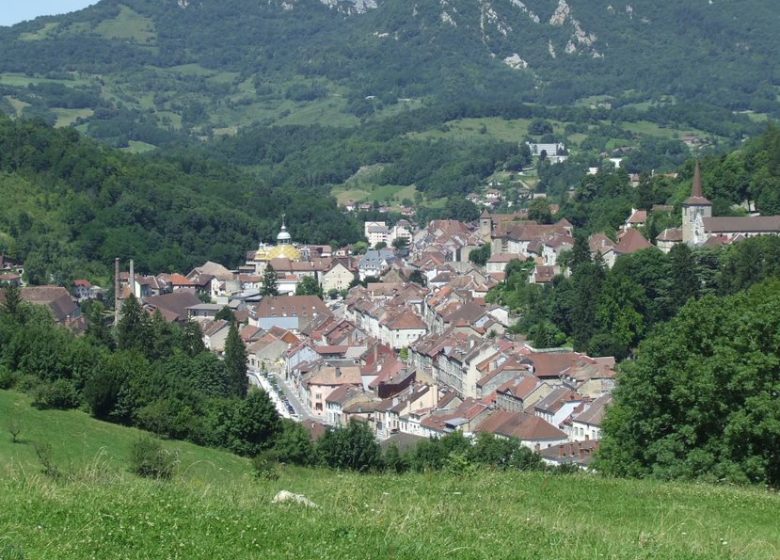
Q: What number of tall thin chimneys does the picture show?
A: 2